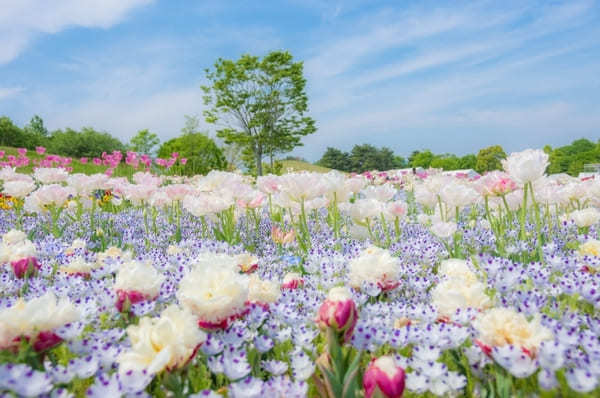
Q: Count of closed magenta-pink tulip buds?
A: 2